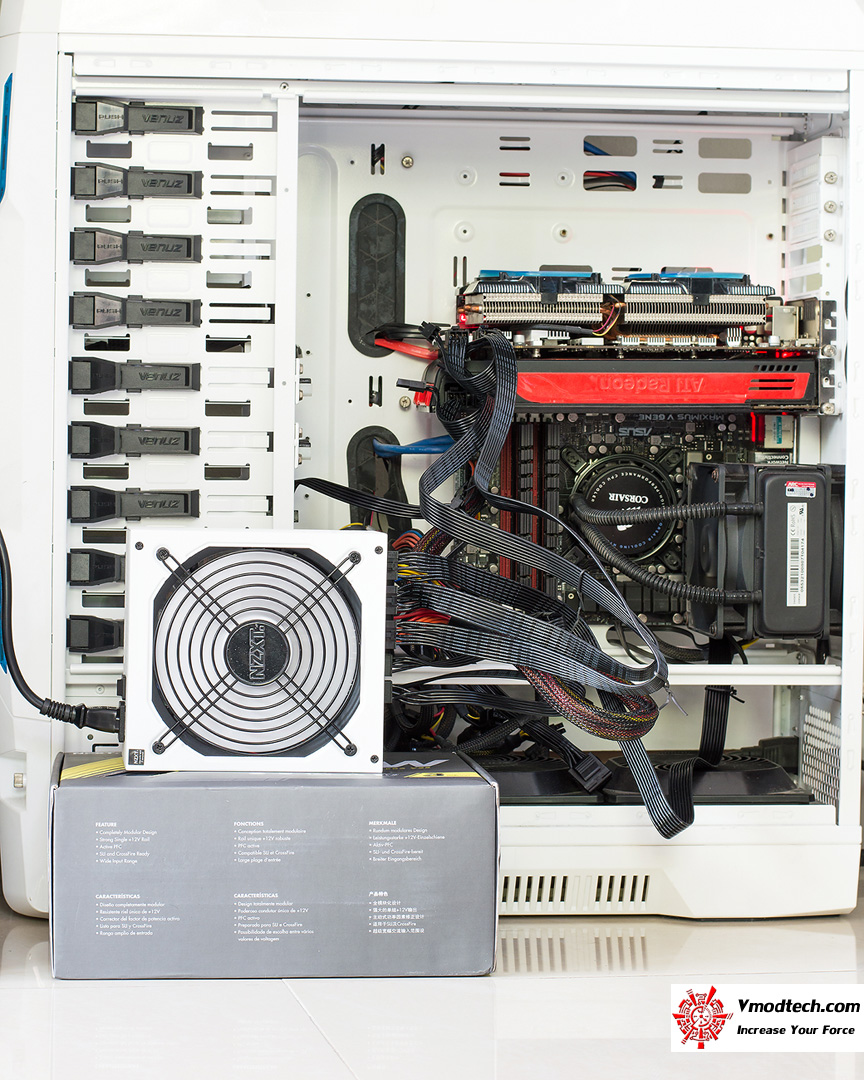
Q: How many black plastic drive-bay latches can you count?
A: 9